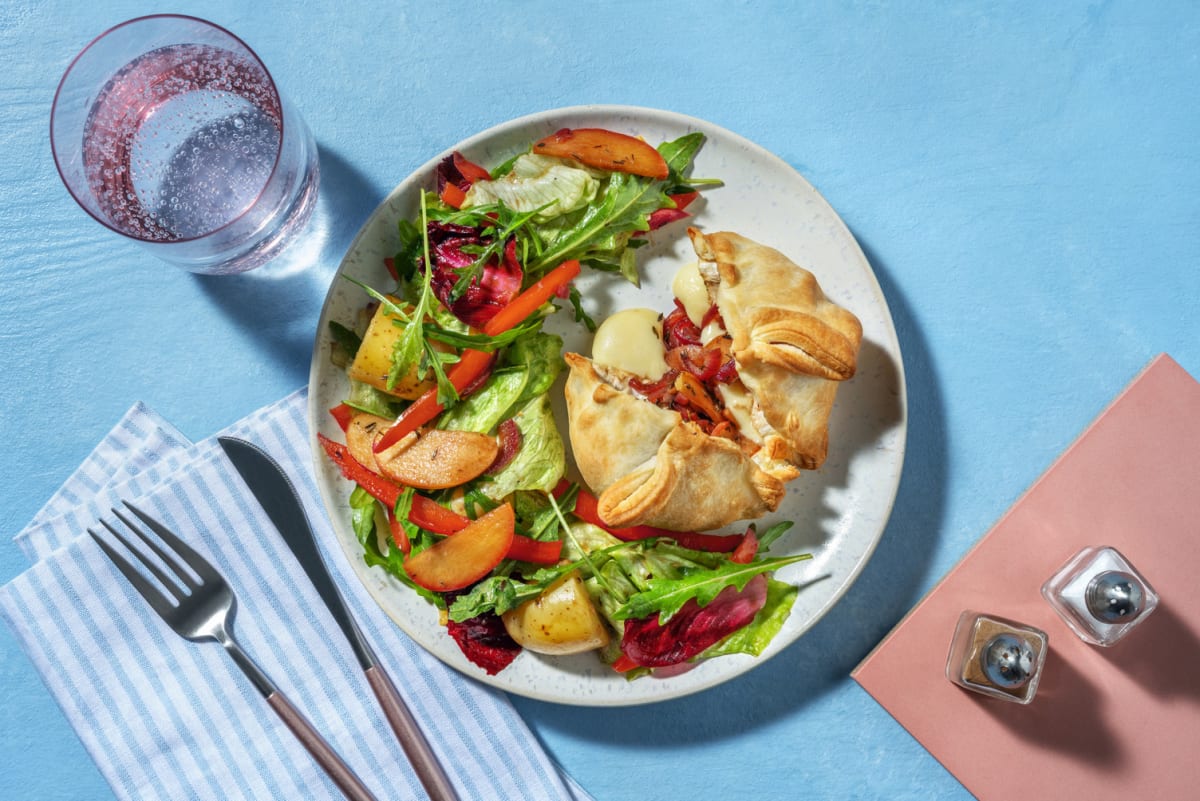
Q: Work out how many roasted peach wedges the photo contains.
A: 4